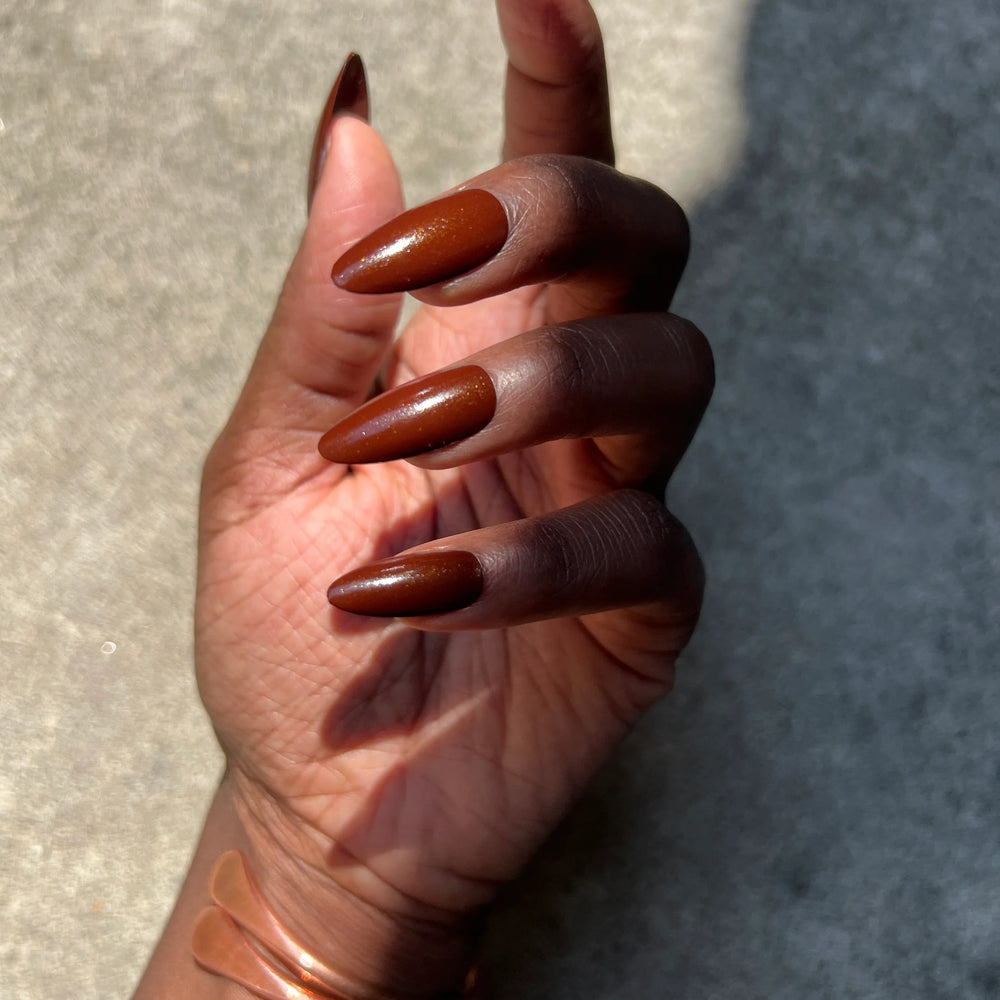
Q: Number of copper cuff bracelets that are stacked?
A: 2